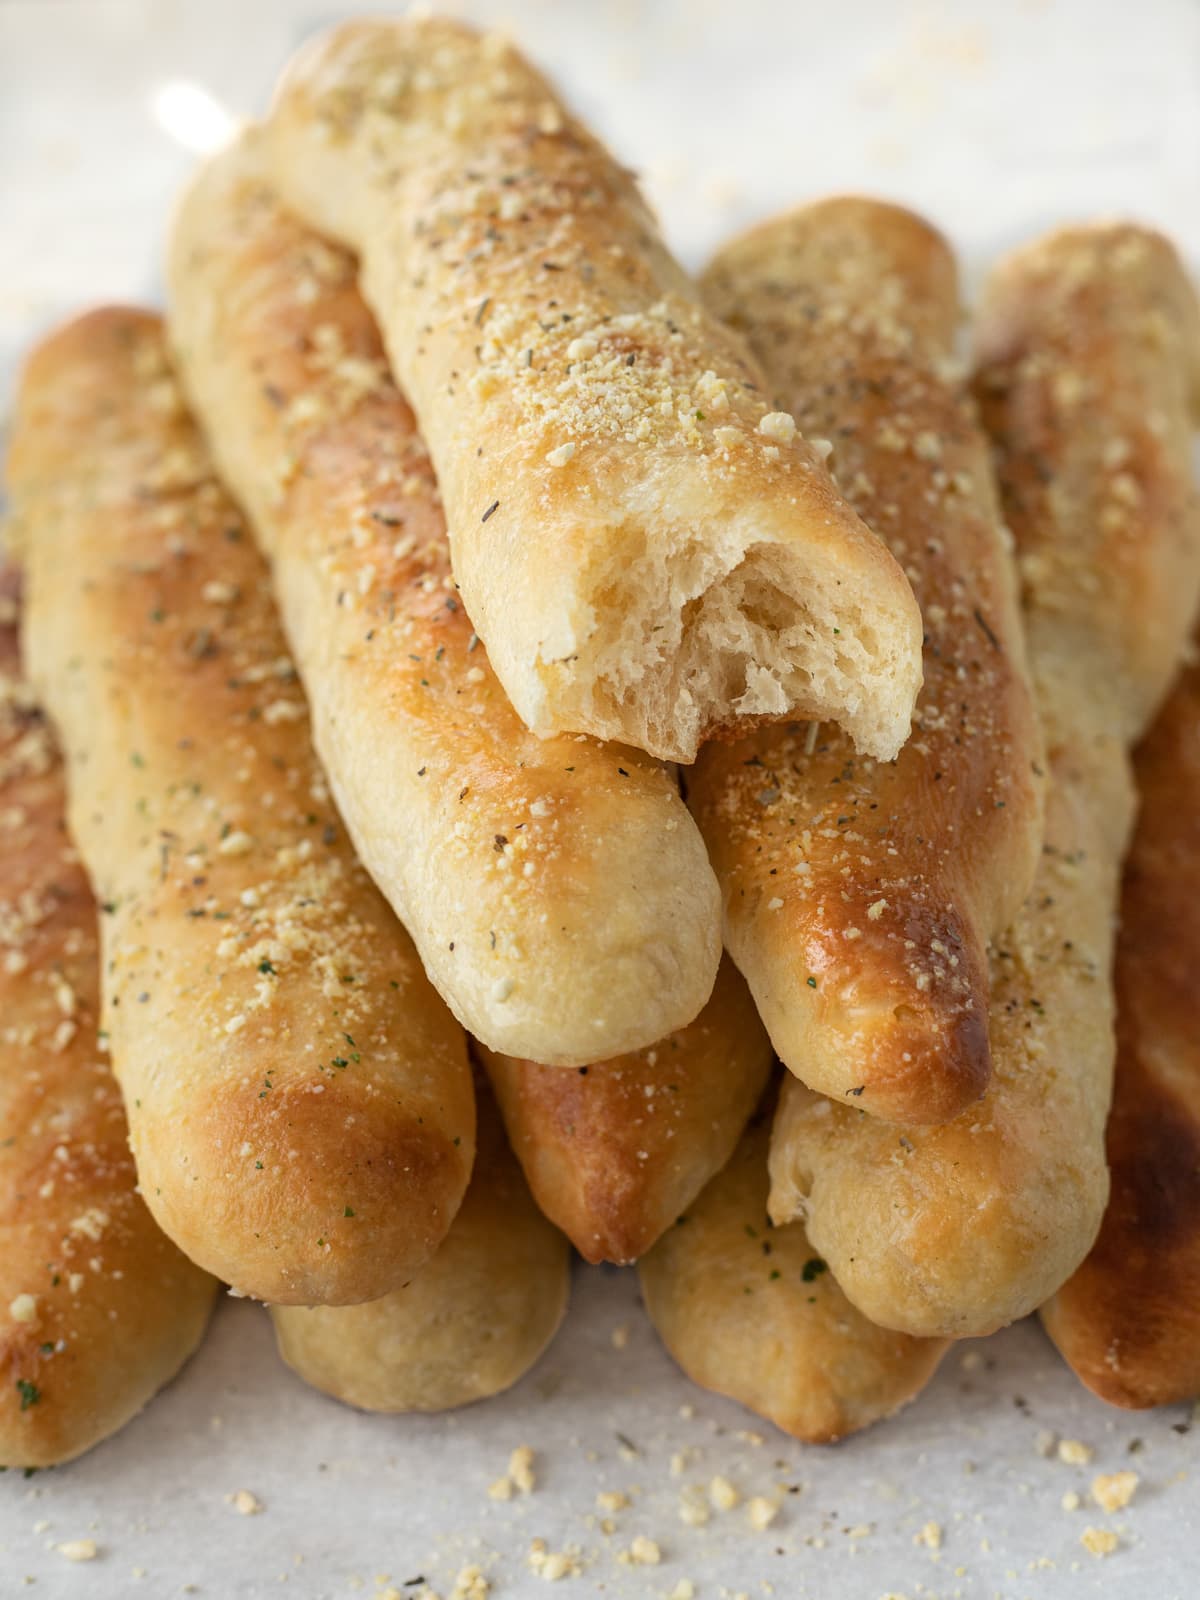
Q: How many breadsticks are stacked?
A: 10